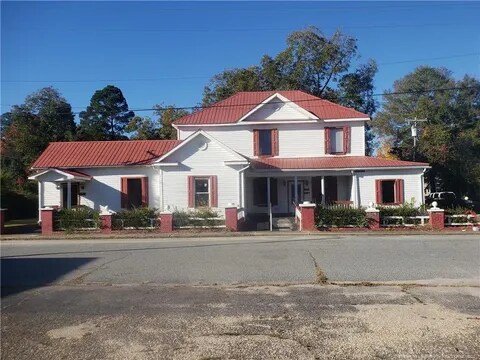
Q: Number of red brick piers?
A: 8